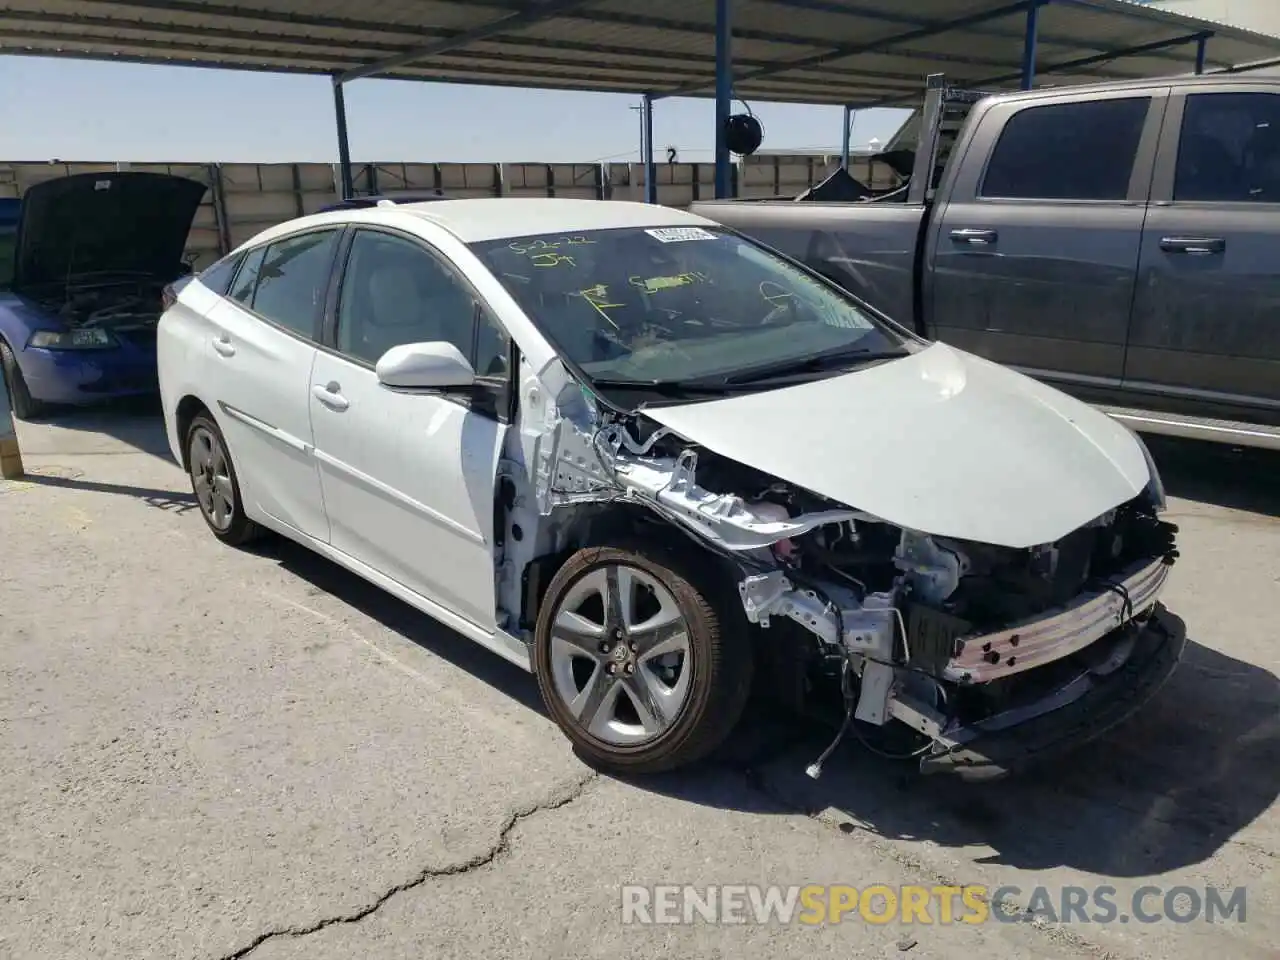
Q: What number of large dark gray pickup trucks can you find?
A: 1